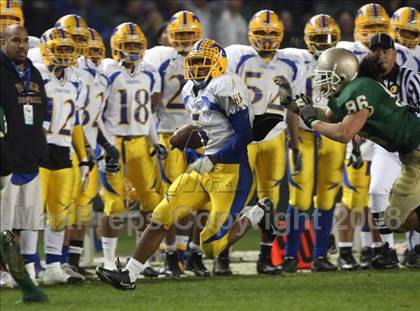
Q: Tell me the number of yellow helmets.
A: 11